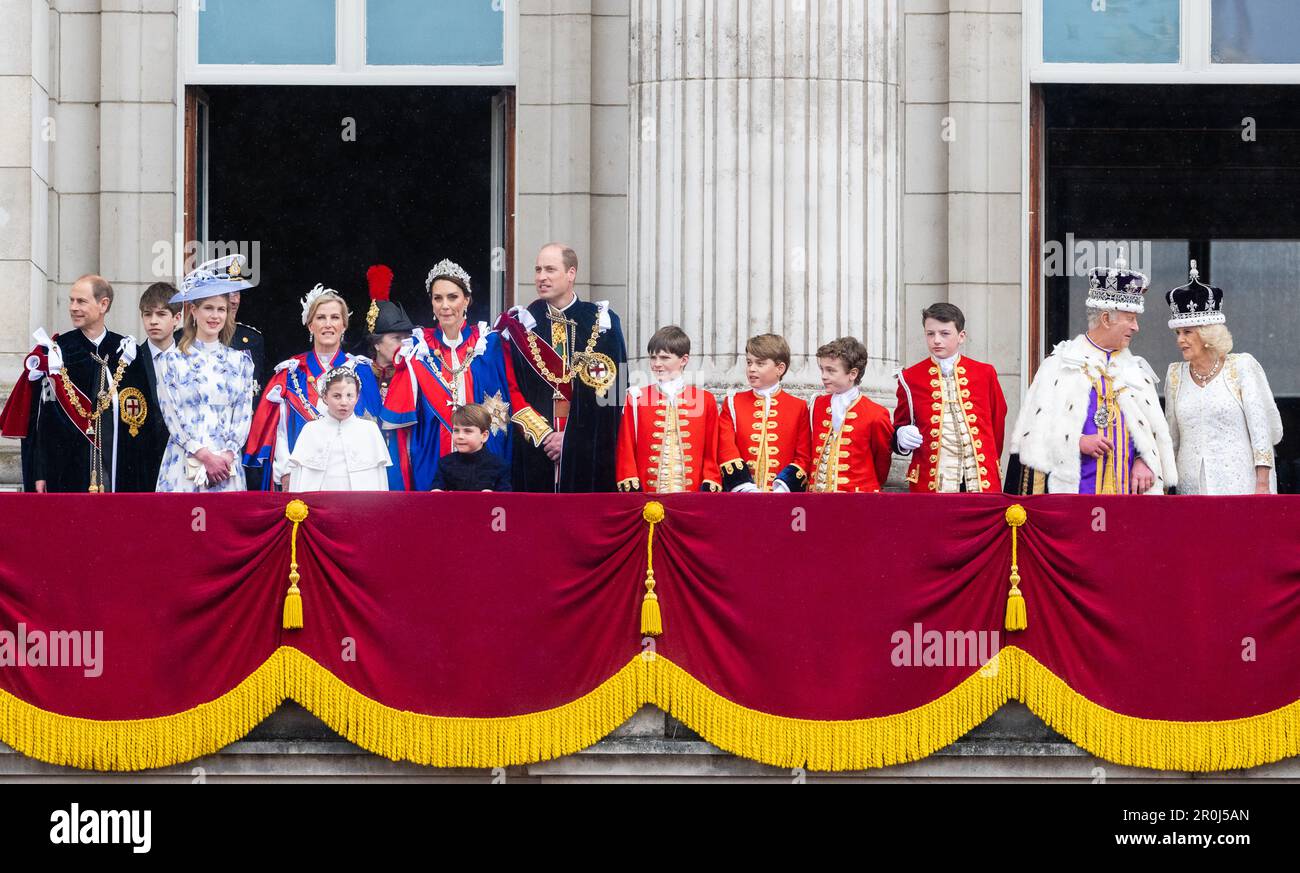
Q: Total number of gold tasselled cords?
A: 3